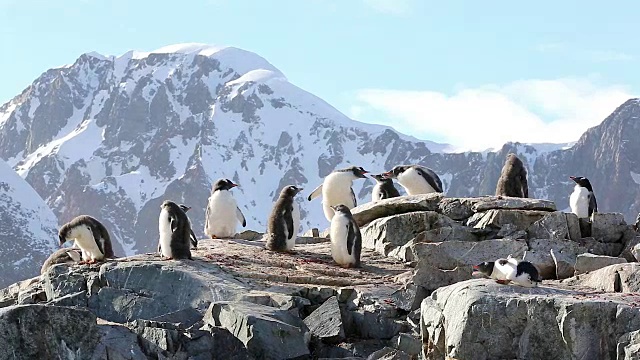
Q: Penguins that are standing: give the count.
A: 11